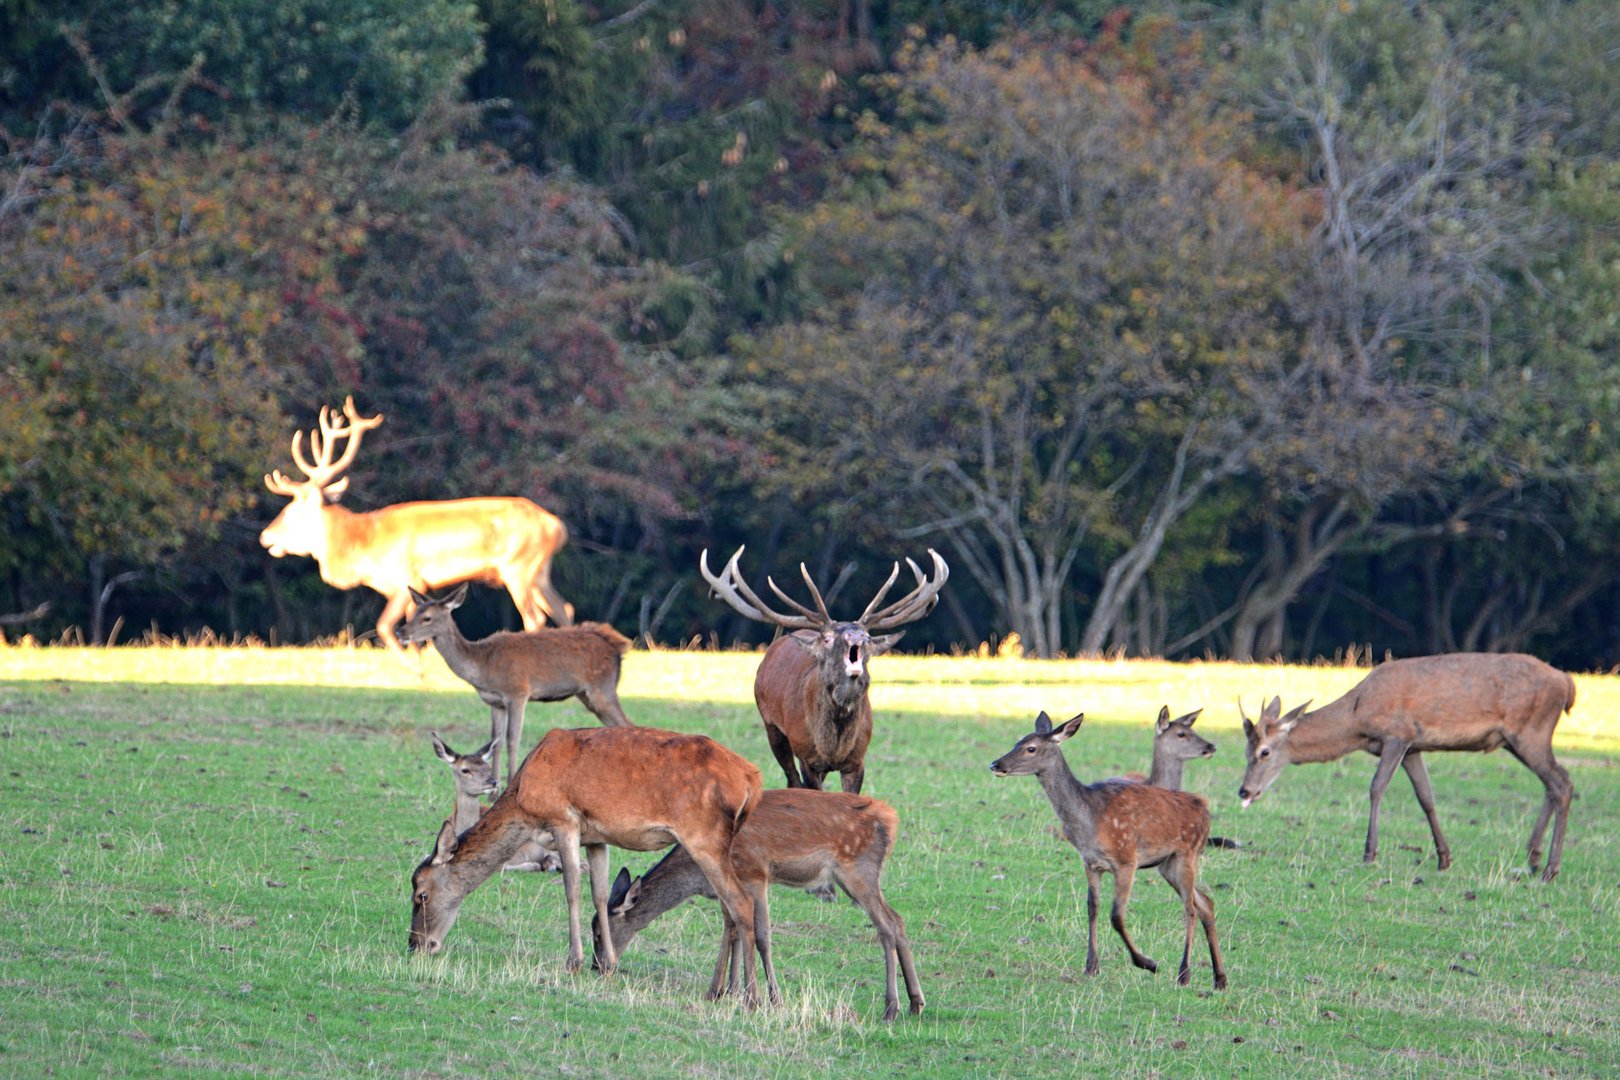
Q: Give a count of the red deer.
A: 9